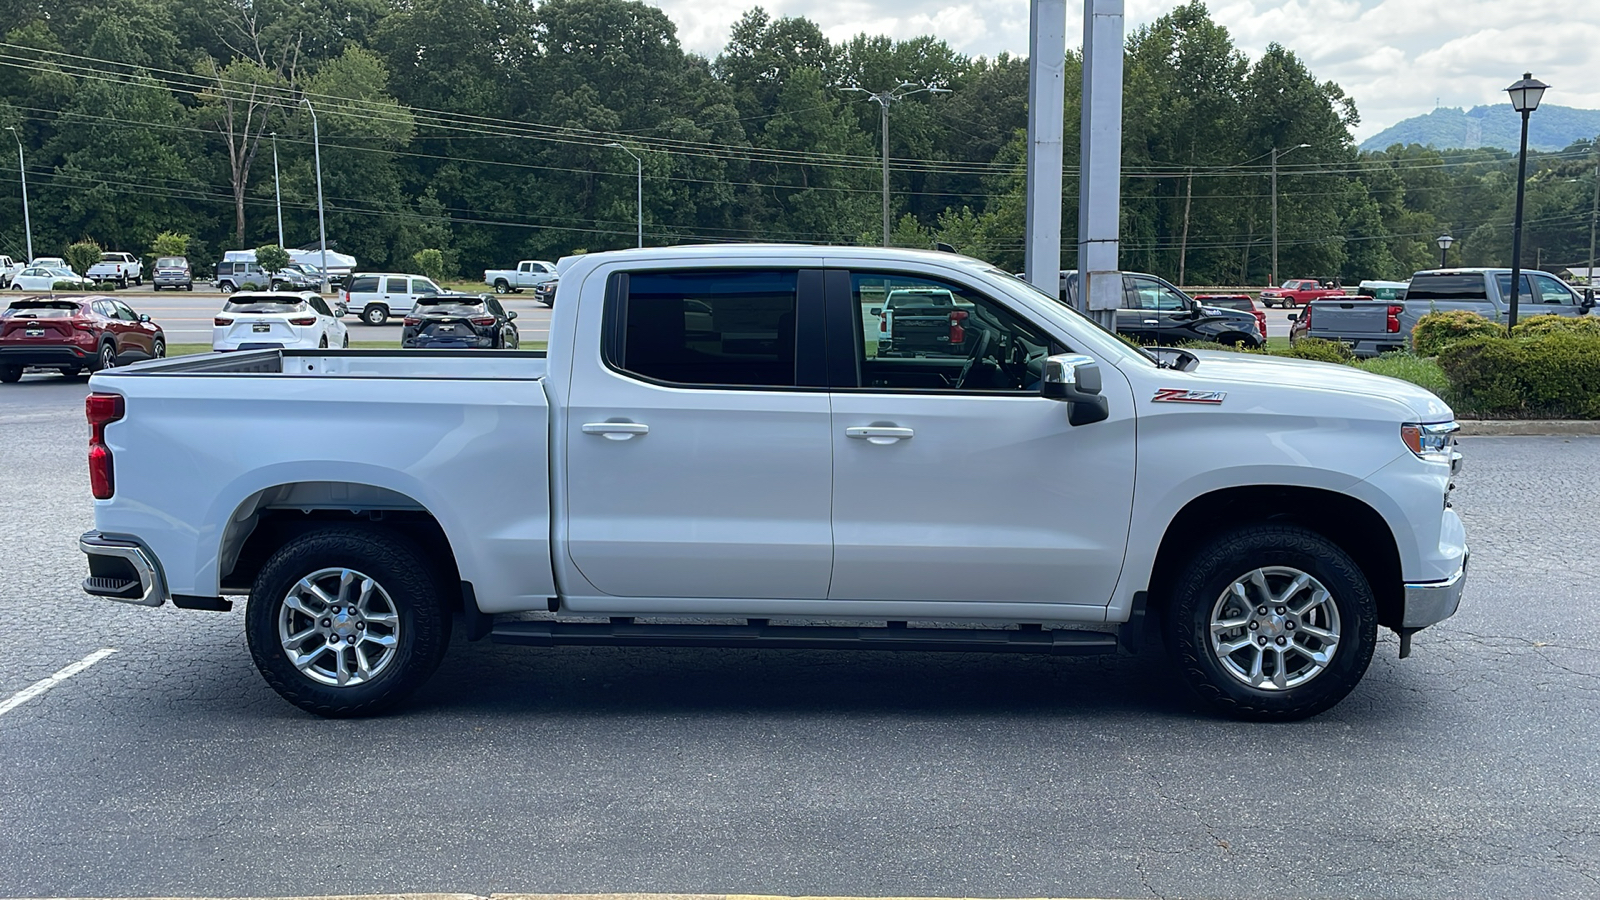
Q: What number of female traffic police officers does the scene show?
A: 0